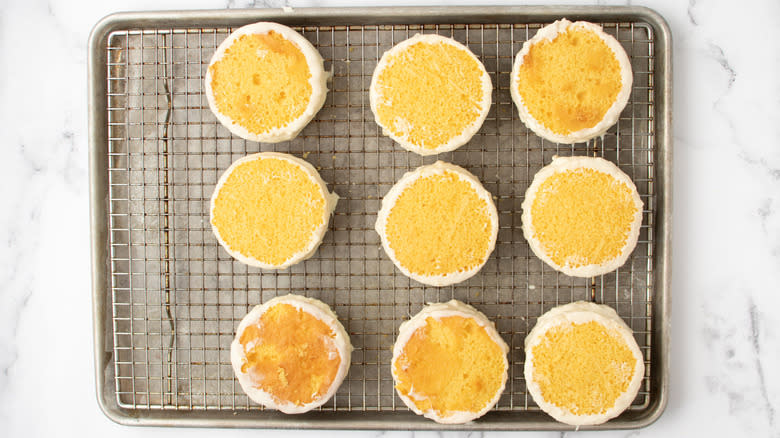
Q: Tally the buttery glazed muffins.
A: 9